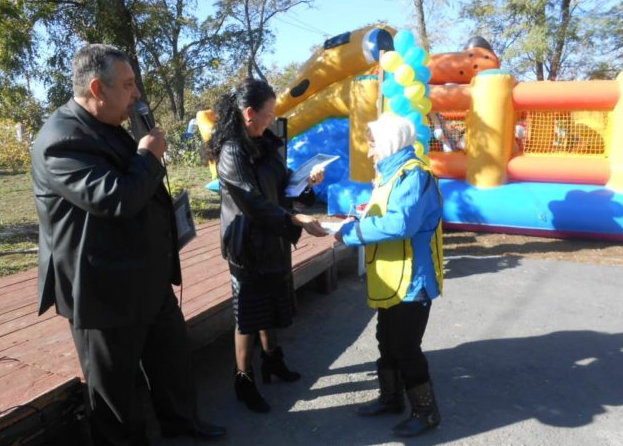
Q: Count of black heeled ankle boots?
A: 2